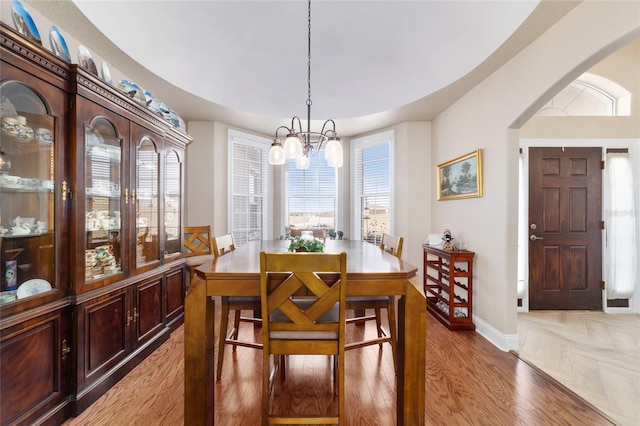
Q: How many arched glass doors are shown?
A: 4